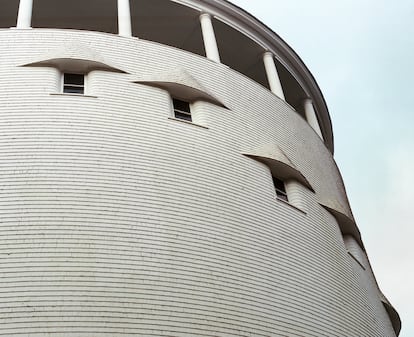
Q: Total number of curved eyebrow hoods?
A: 5